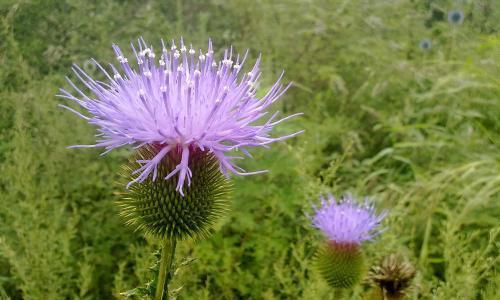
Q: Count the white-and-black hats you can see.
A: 0